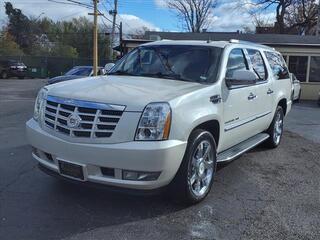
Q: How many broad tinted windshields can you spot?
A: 1